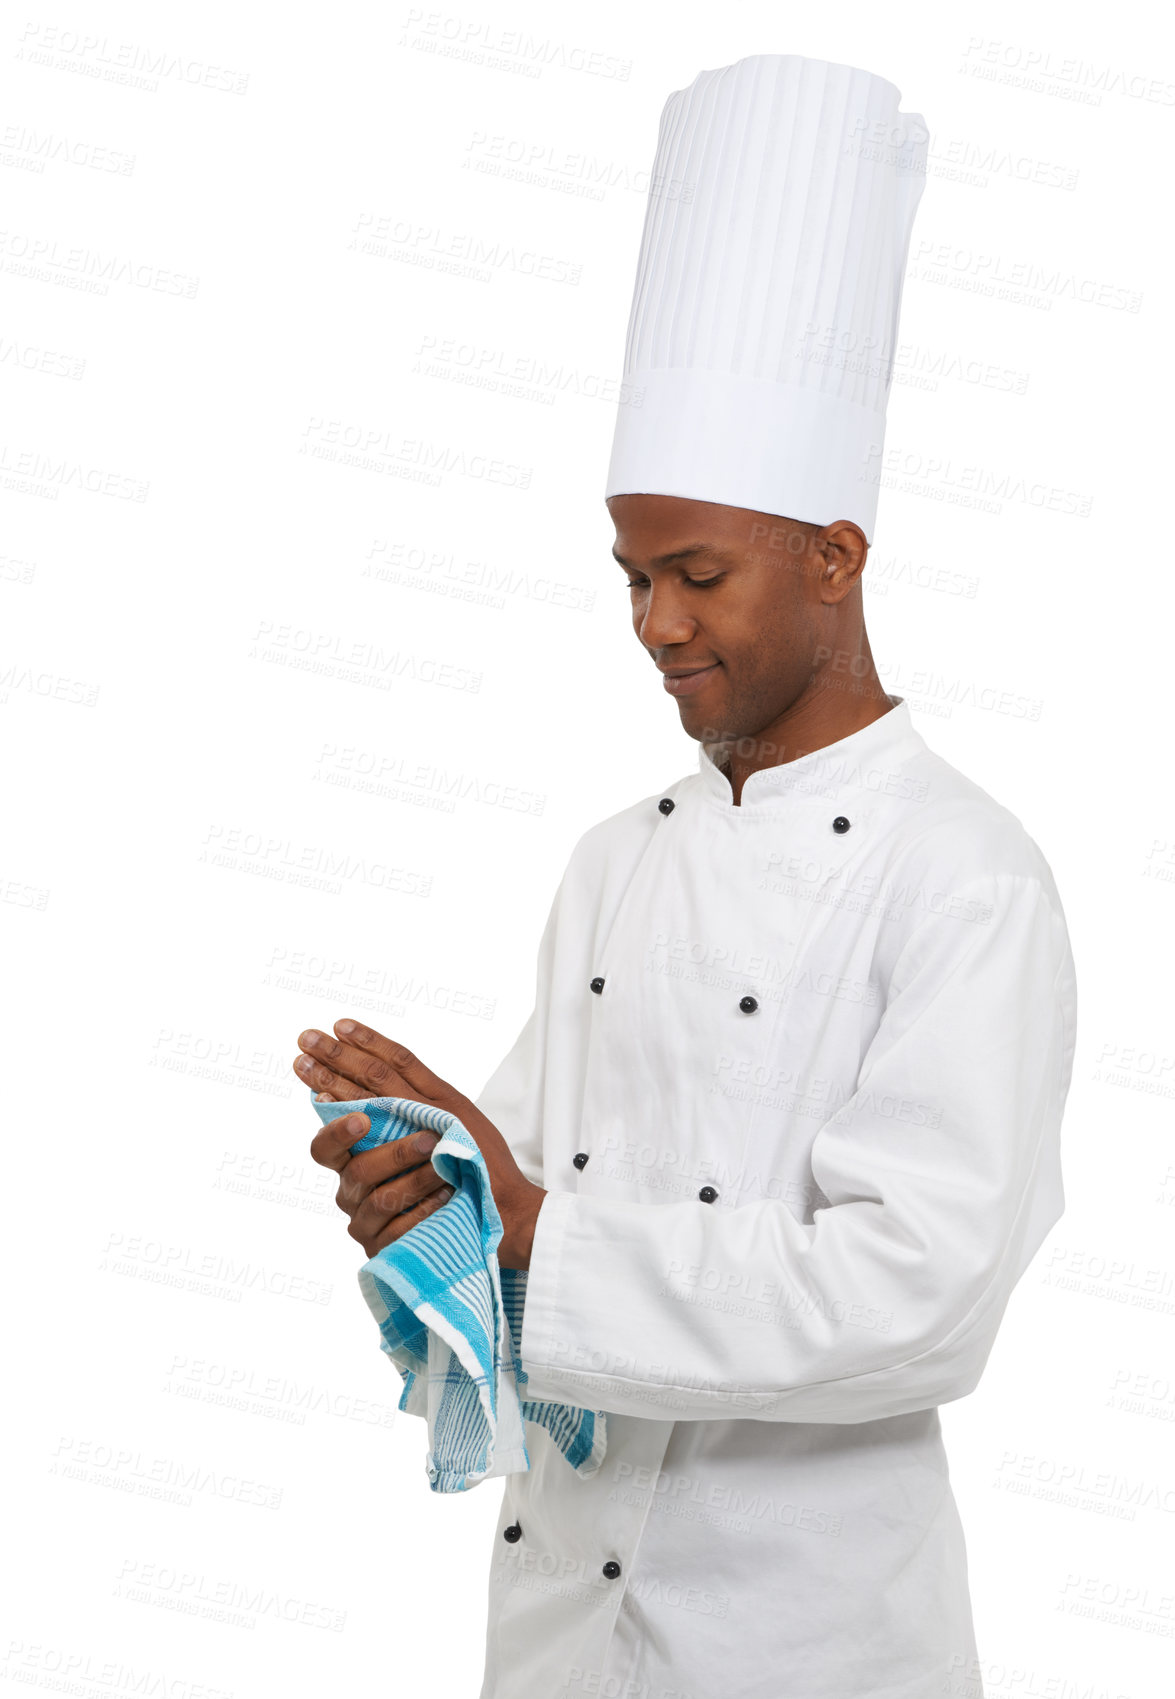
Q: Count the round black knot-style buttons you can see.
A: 8